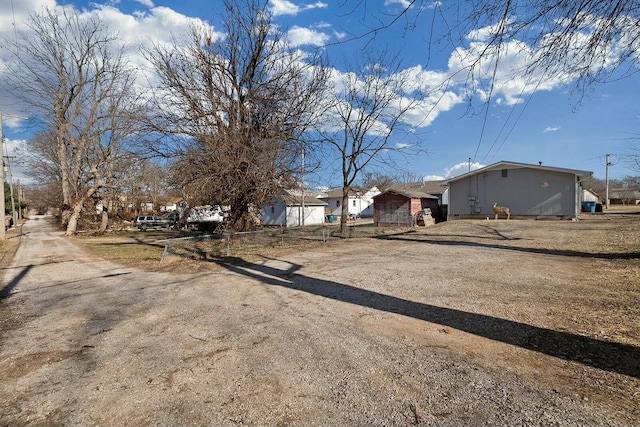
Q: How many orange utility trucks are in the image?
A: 0